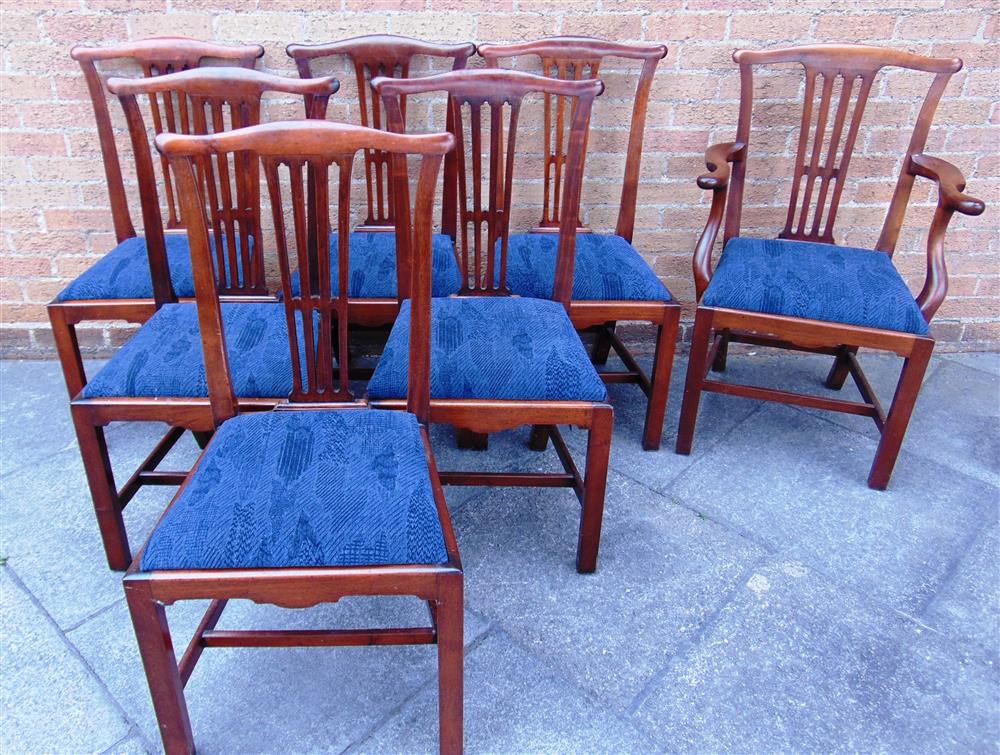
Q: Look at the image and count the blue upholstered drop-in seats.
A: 7